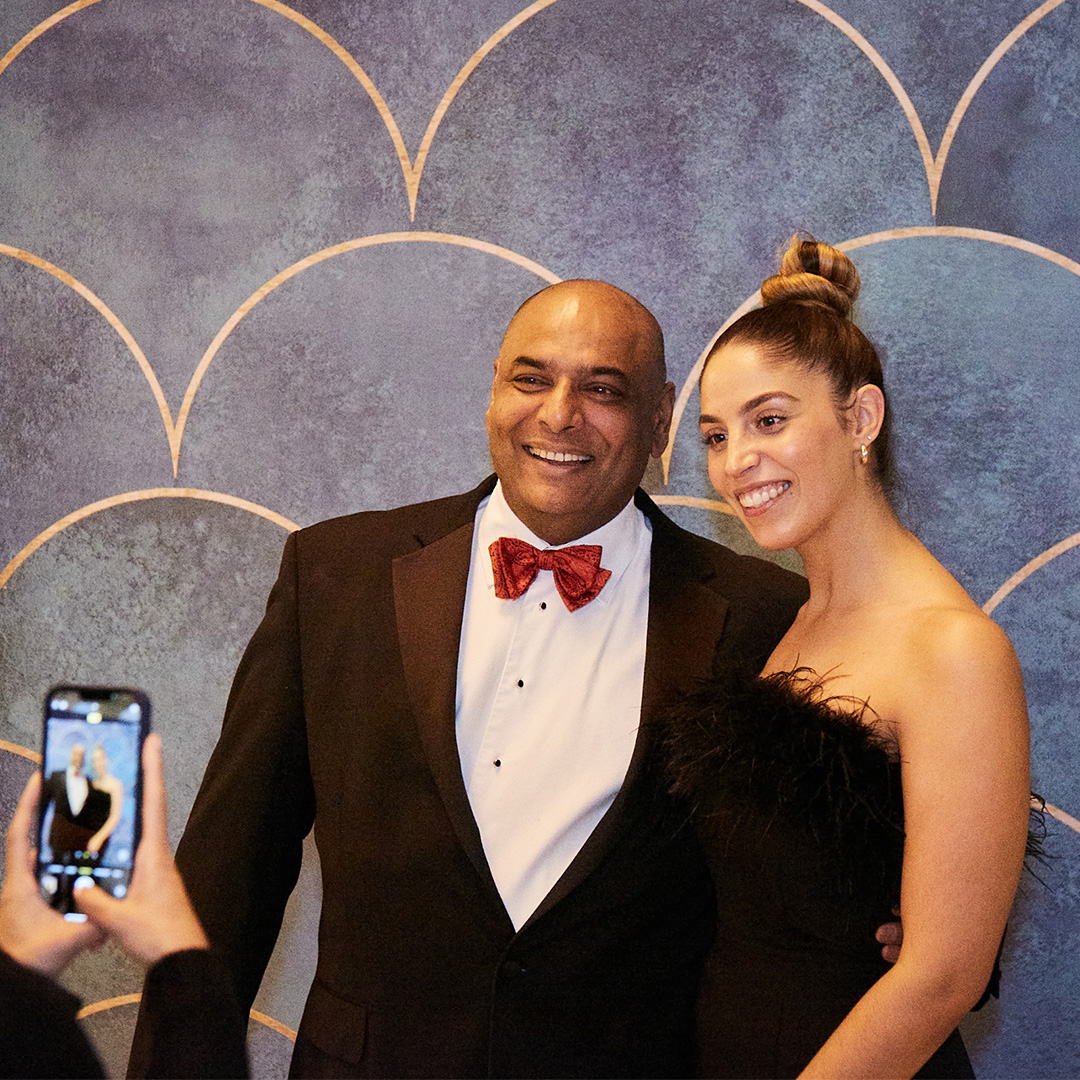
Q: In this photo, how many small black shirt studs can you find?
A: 3